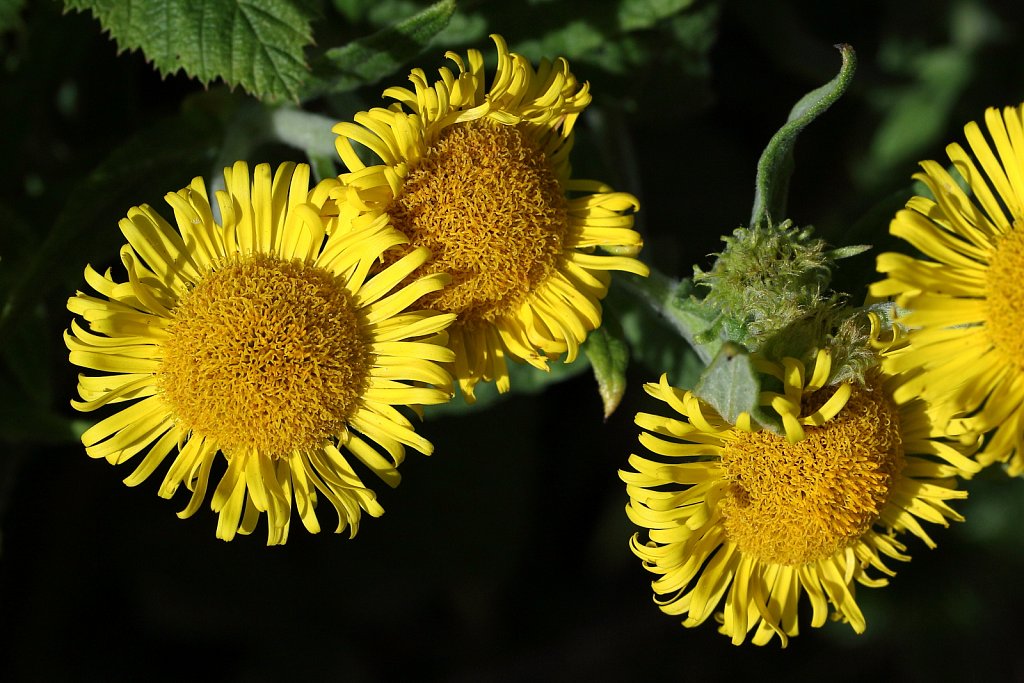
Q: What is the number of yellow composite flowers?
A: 4